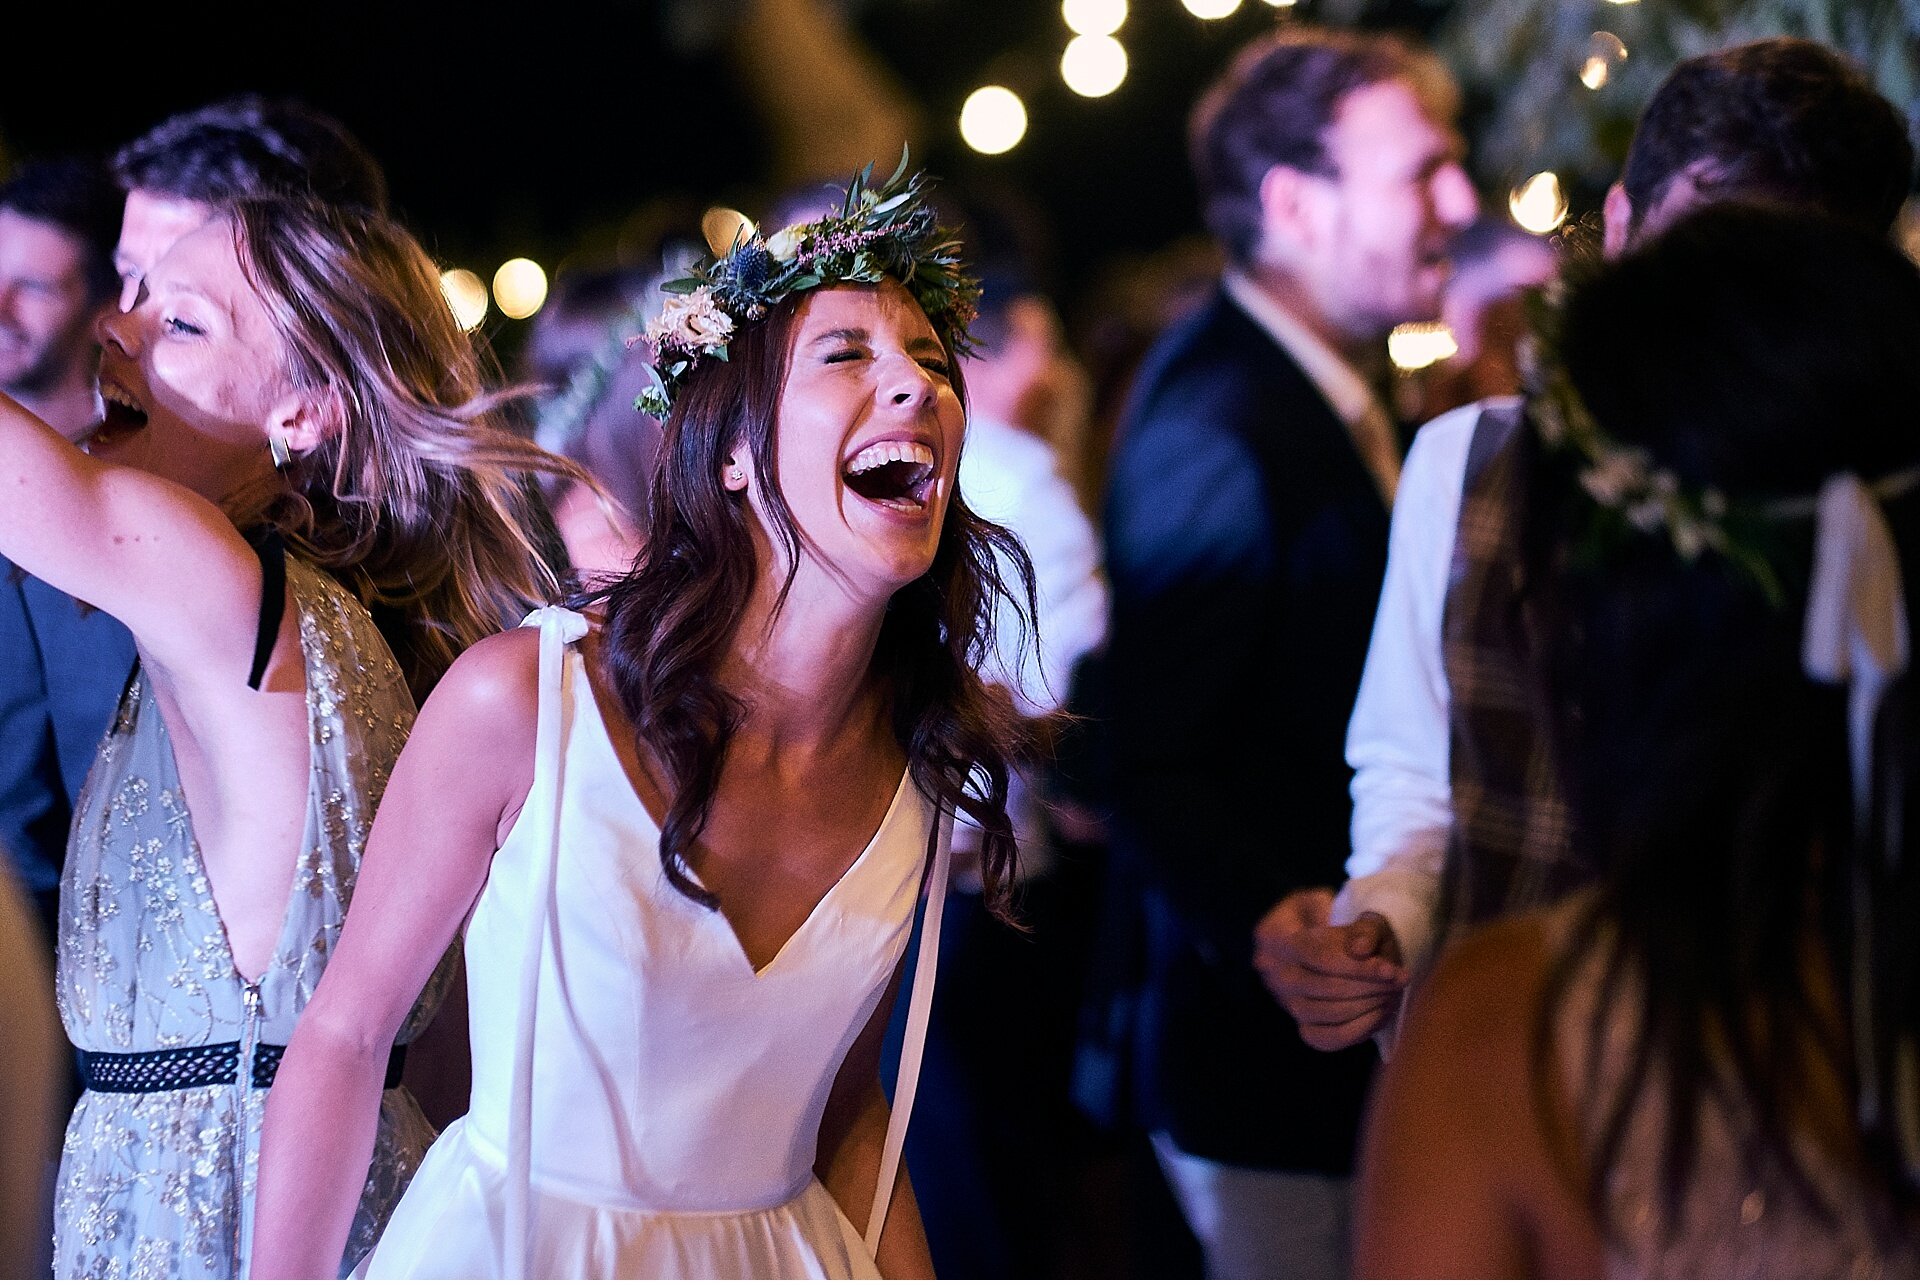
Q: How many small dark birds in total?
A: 0